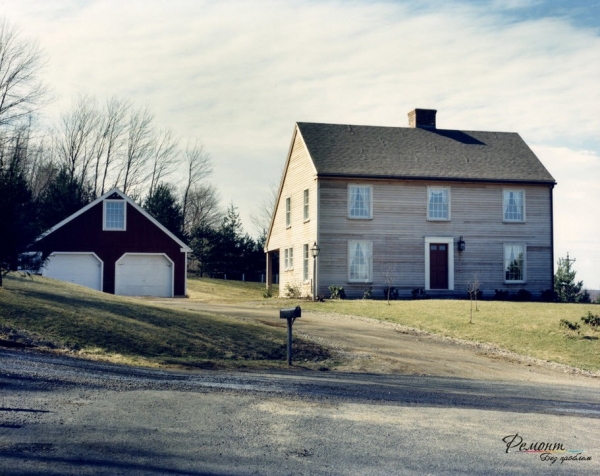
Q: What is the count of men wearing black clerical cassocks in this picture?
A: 0